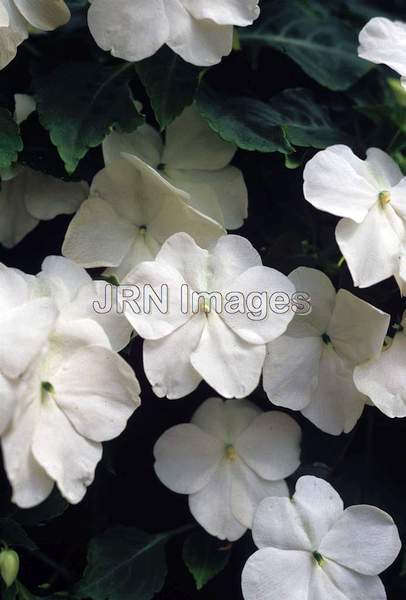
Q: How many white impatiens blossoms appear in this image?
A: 14